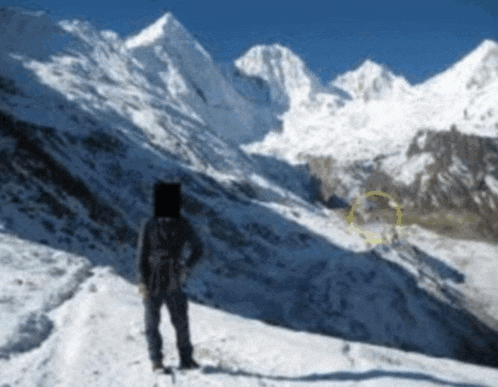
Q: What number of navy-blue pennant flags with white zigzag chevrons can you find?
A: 0